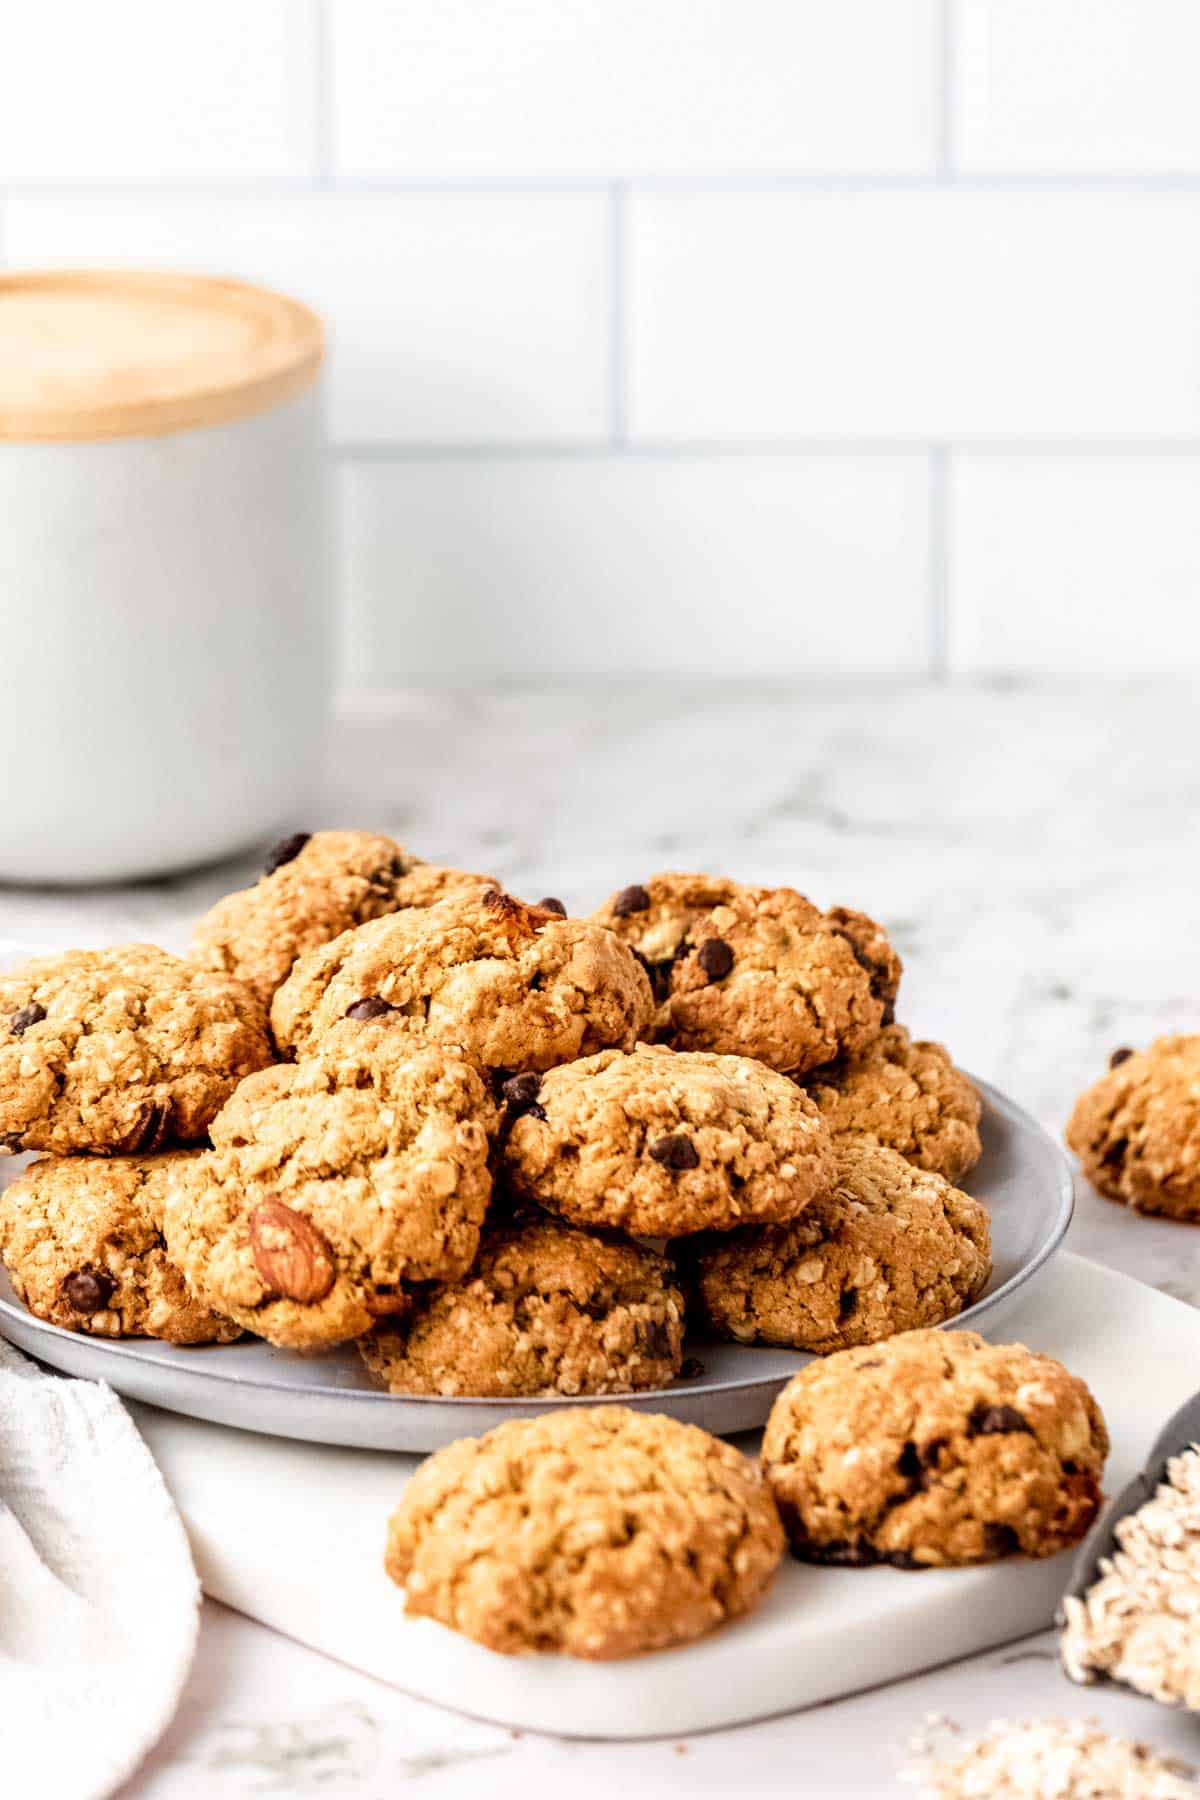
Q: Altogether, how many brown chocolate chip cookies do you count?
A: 13